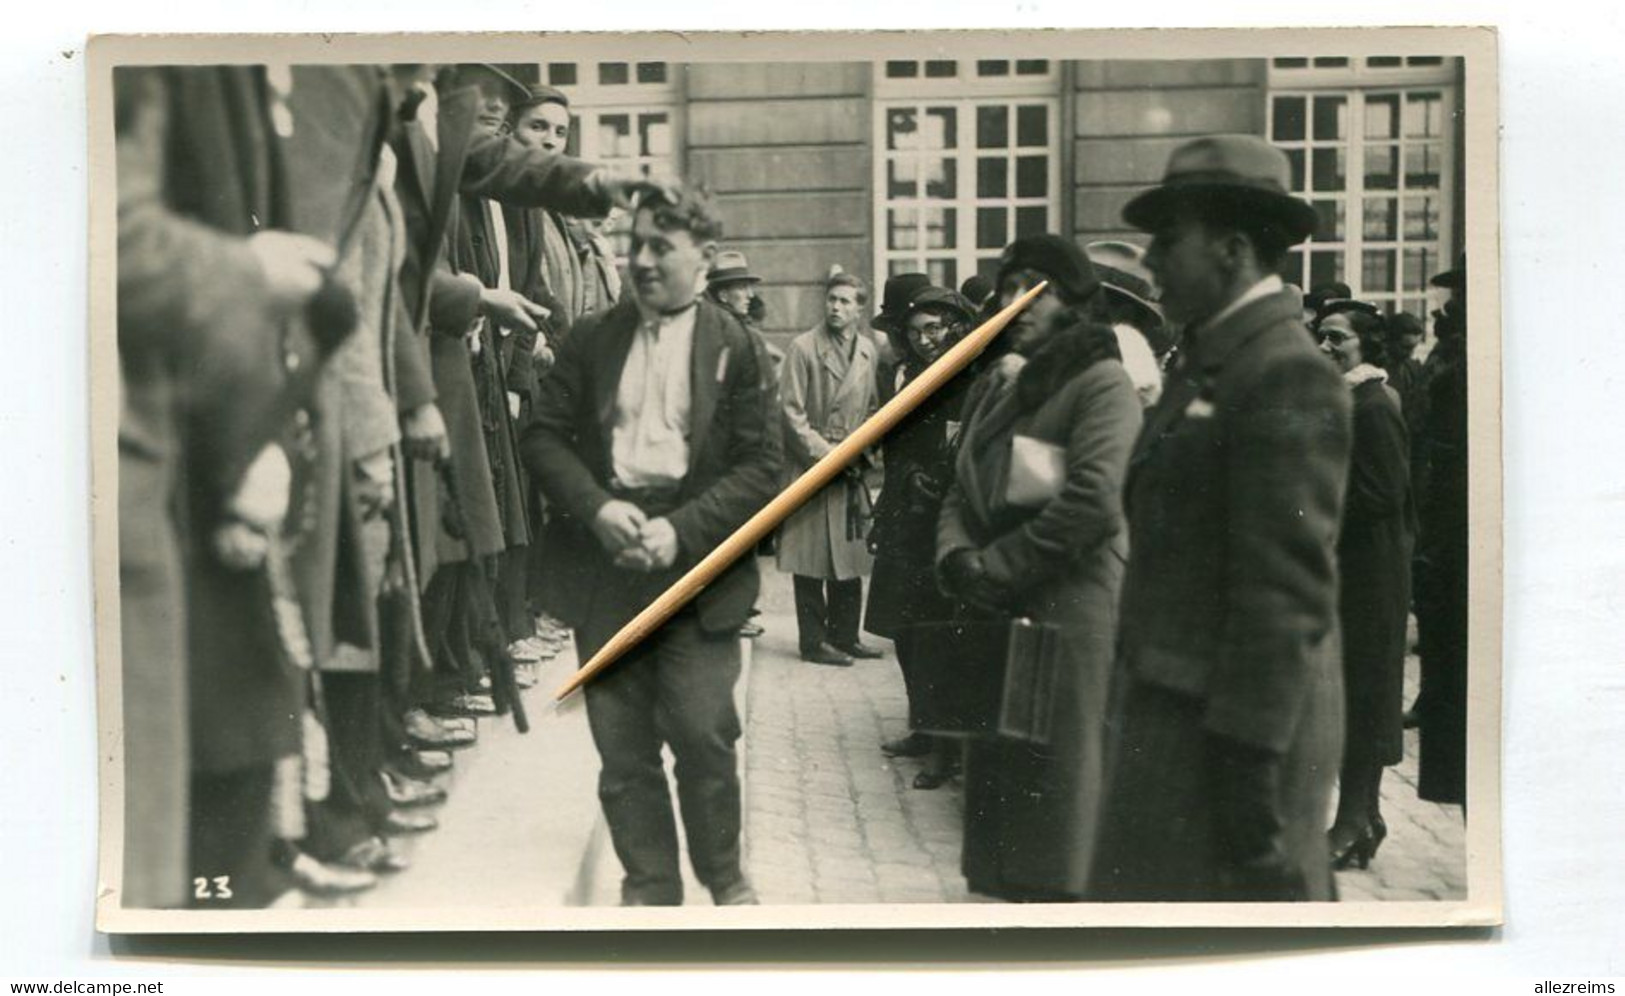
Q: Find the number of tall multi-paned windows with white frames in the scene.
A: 3